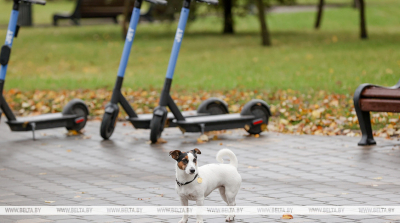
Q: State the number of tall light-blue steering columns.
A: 3